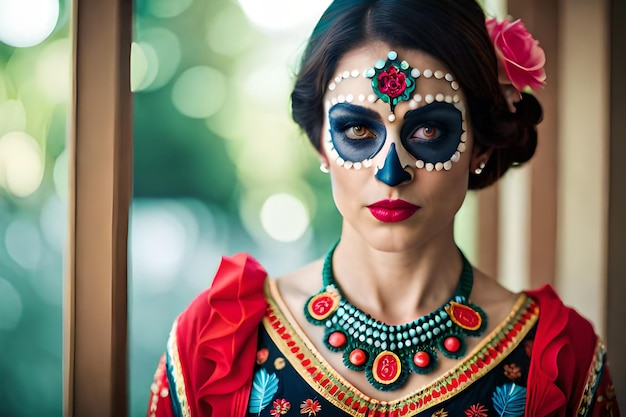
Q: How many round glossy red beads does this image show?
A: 4